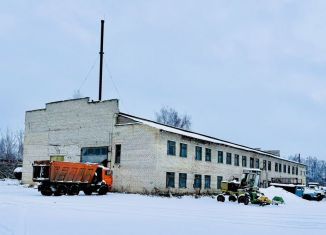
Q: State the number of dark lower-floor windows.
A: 5